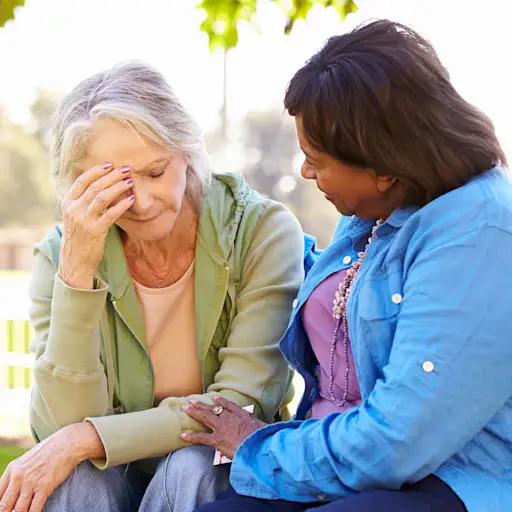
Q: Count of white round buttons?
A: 4